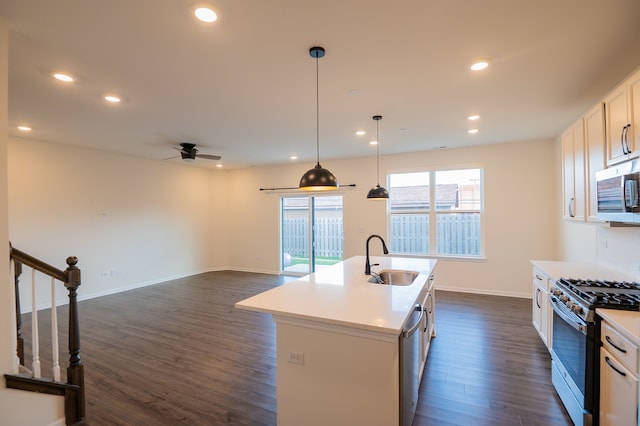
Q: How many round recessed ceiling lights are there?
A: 11